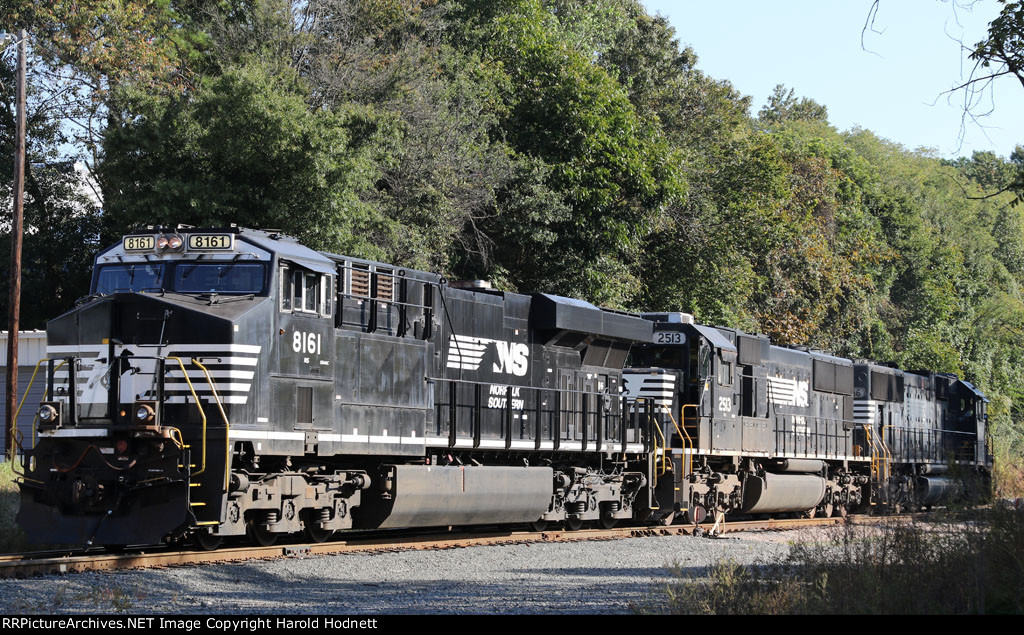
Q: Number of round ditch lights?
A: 2